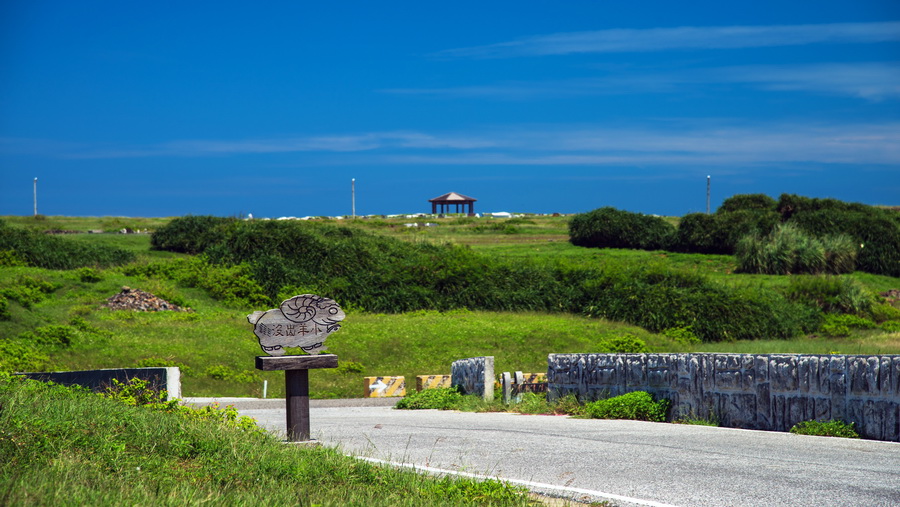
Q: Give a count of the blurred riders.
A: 0